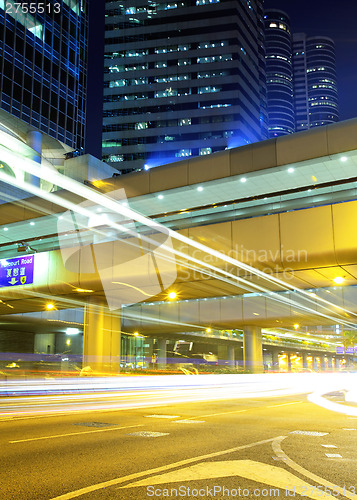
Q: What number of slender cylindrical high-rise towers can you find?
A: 2